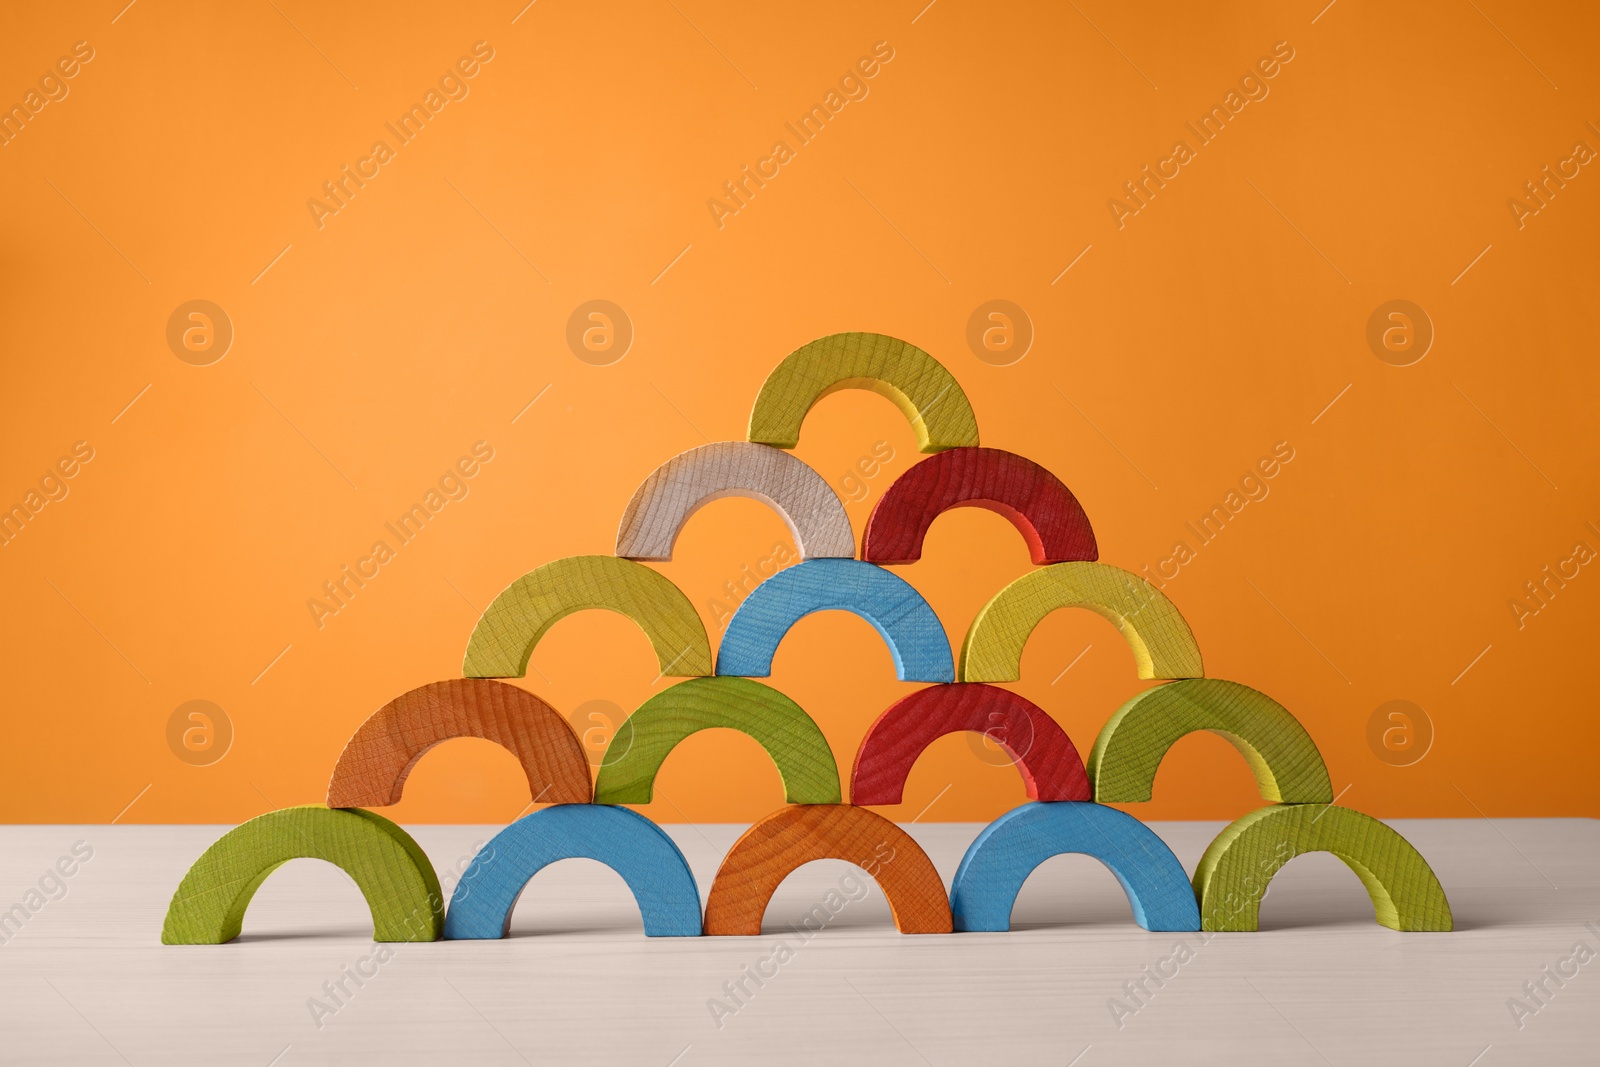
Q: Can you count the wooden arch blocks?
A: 15